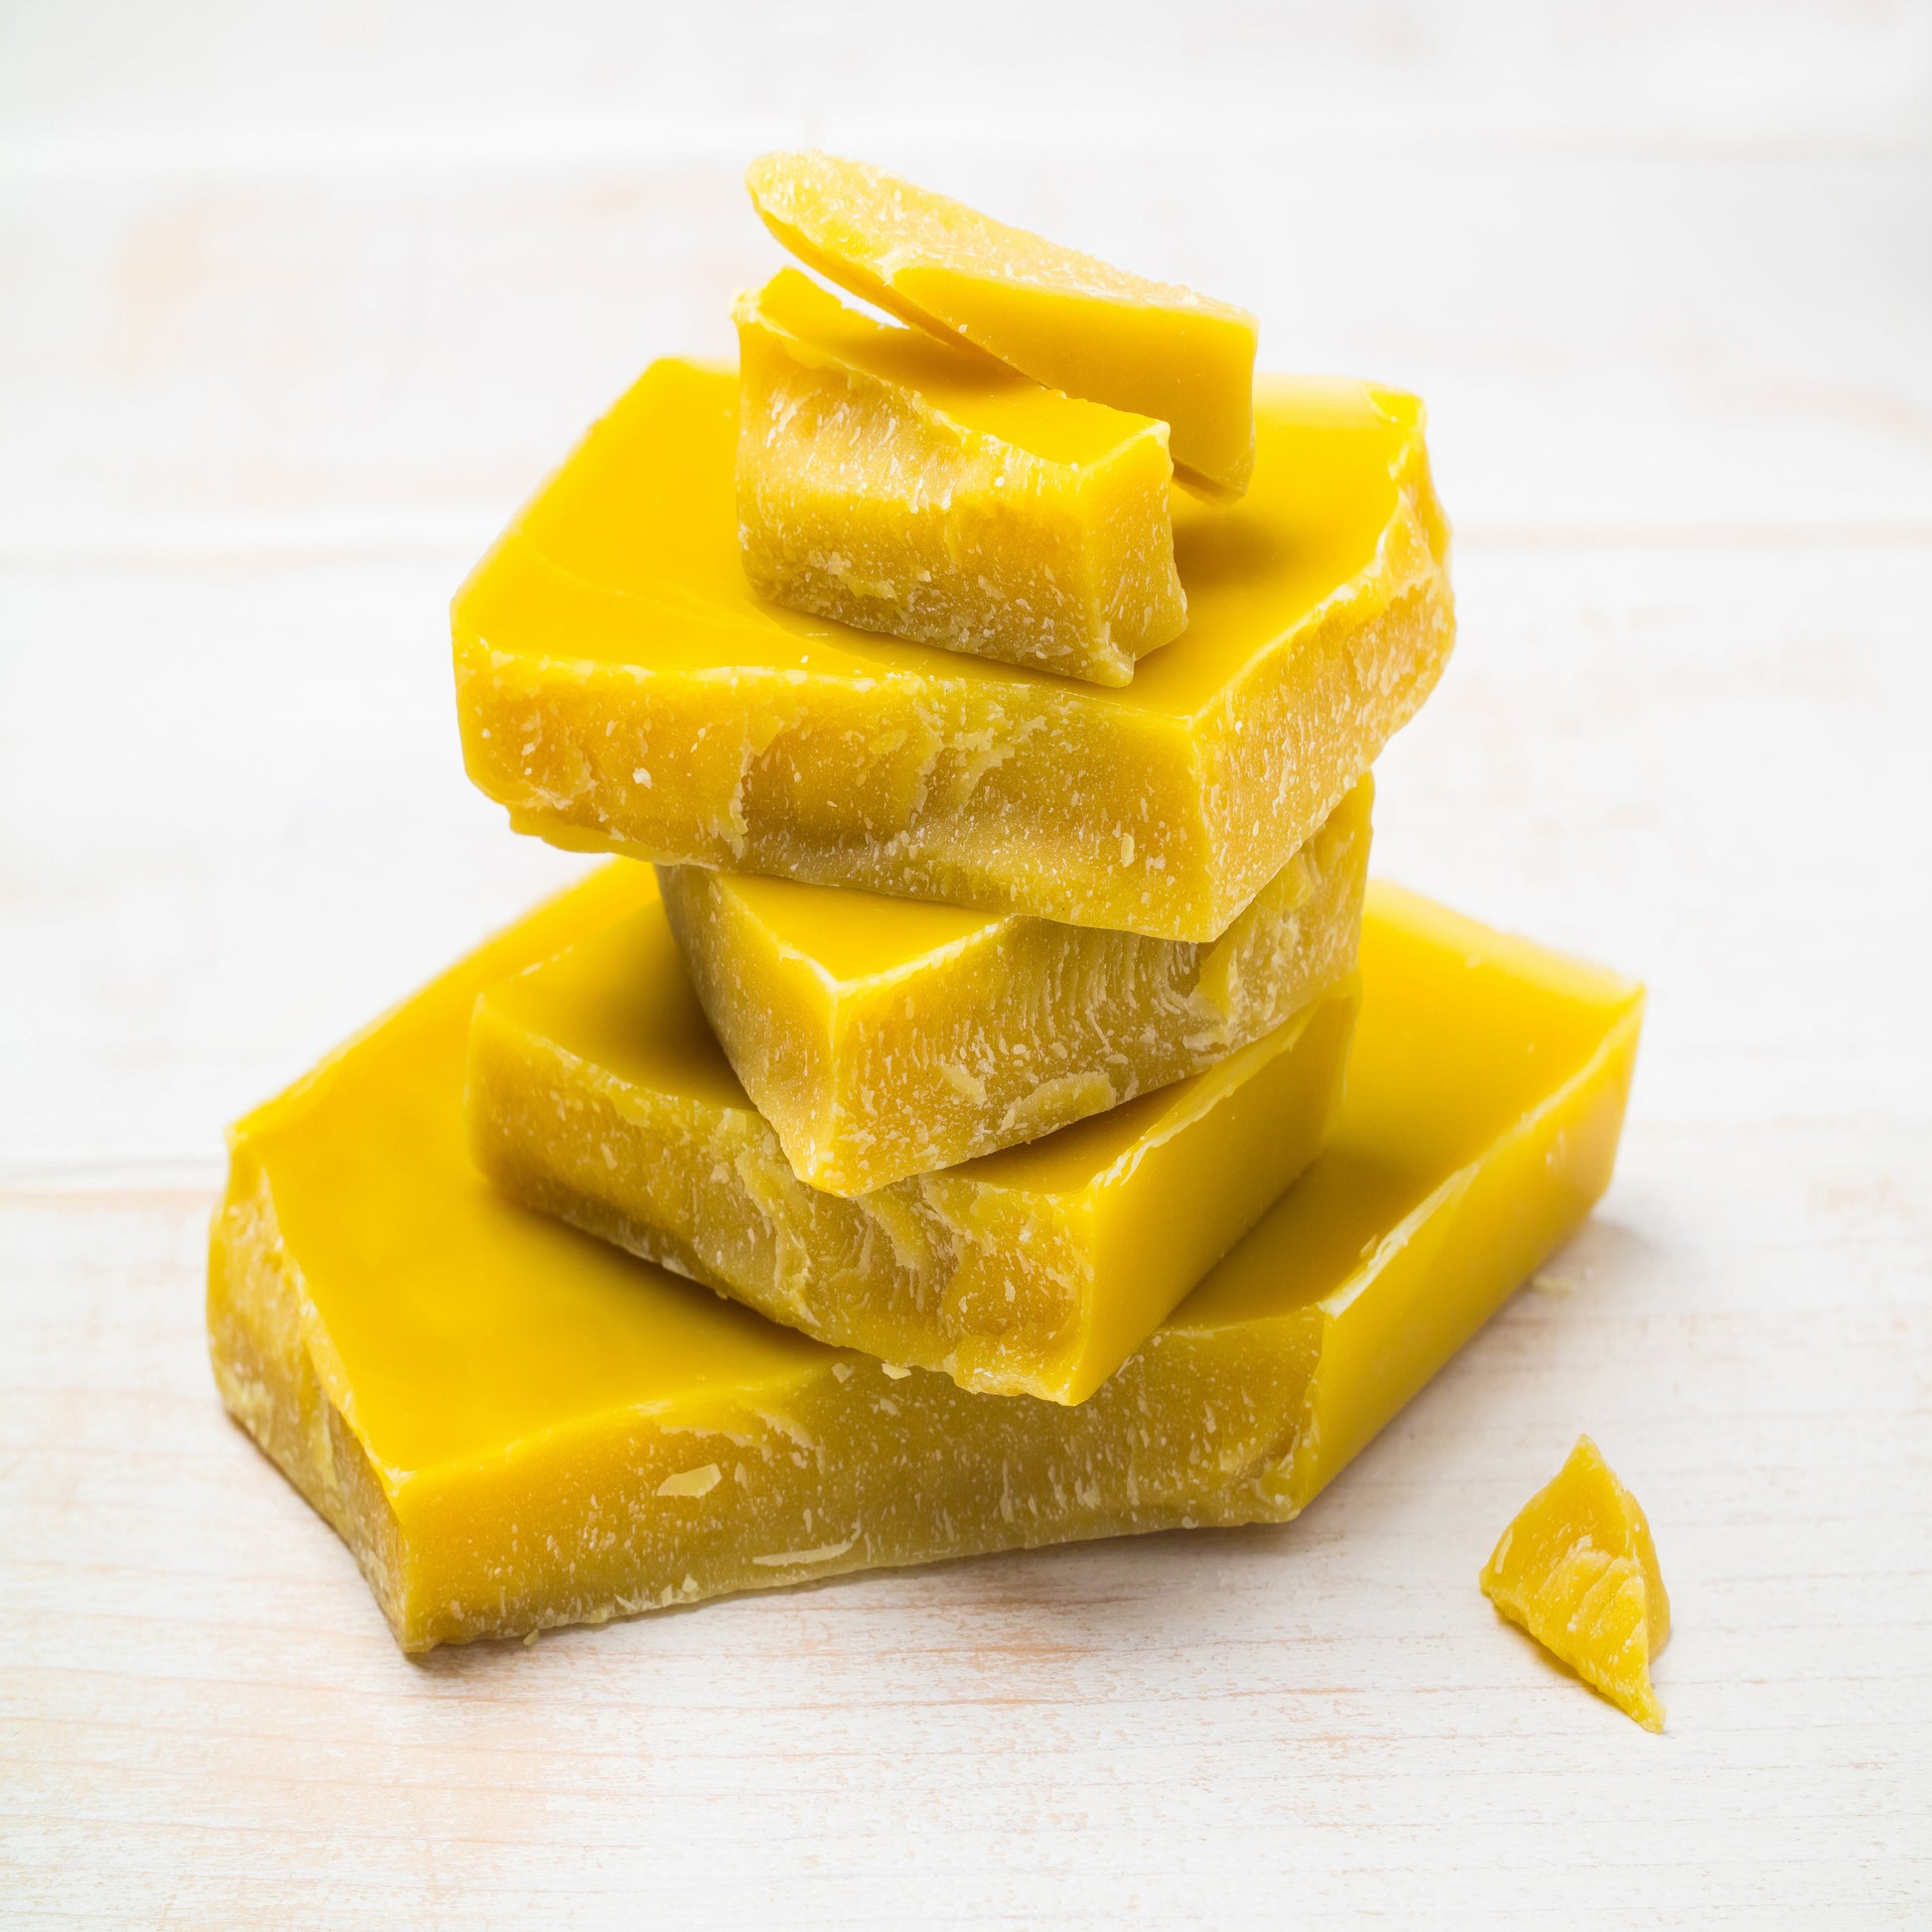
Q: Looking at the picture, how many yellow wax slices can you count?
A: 7